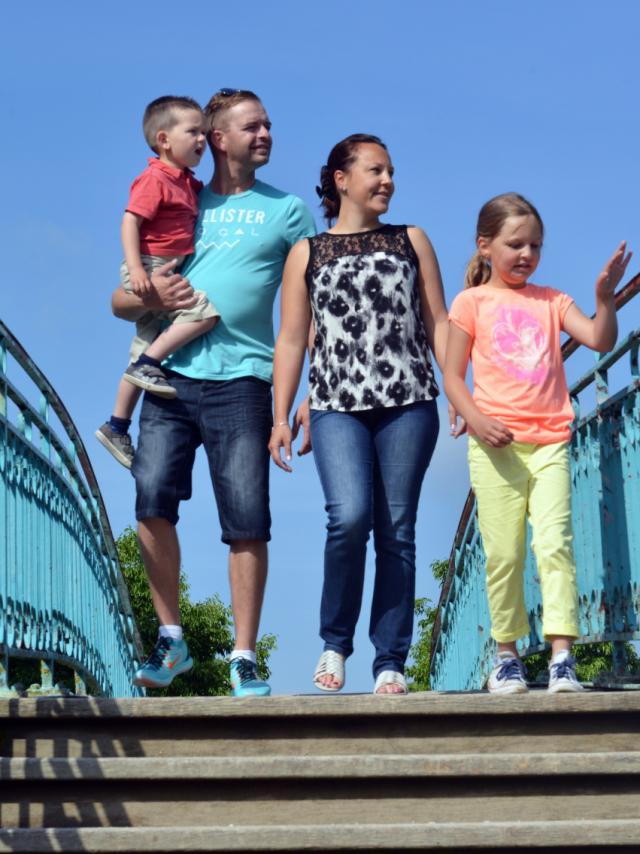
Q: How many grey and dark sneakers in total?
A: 2